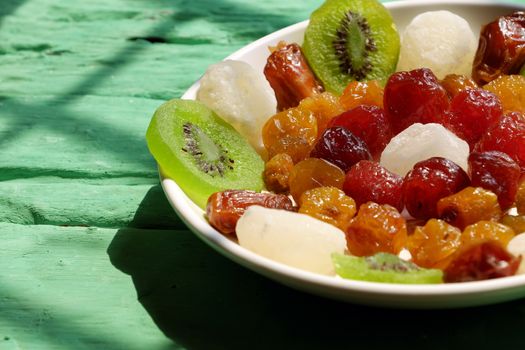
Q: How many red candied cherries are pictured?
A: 8